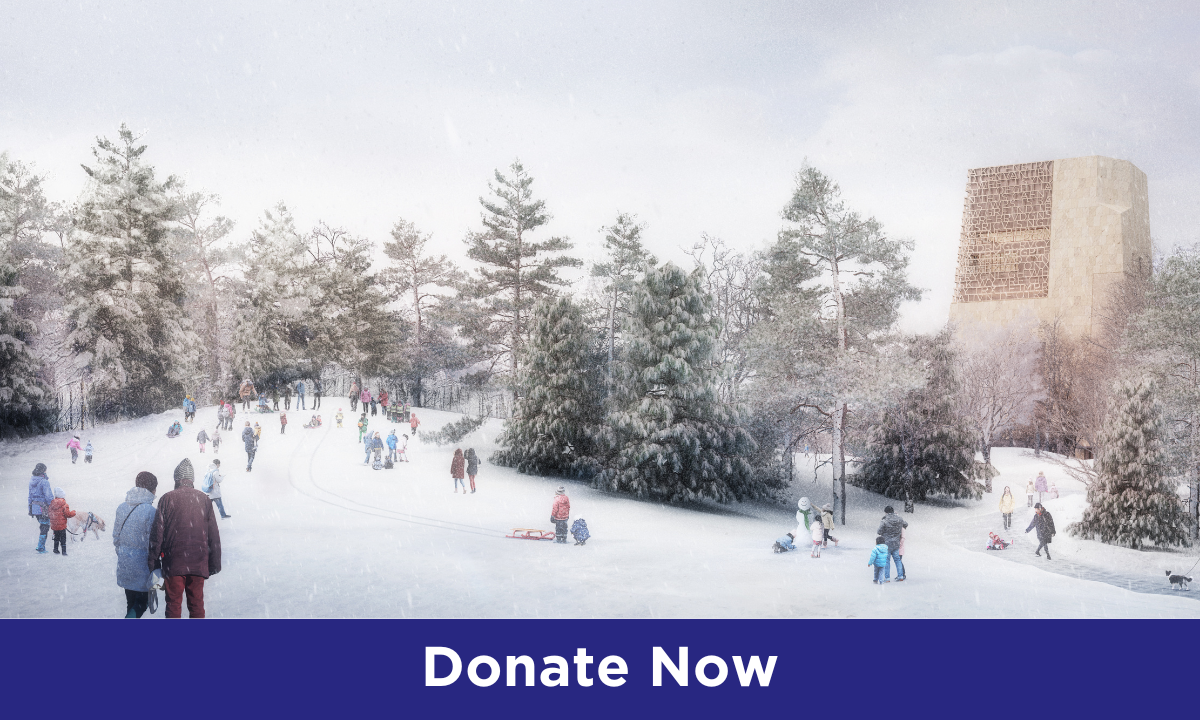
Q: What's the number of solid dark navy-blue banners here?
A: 1